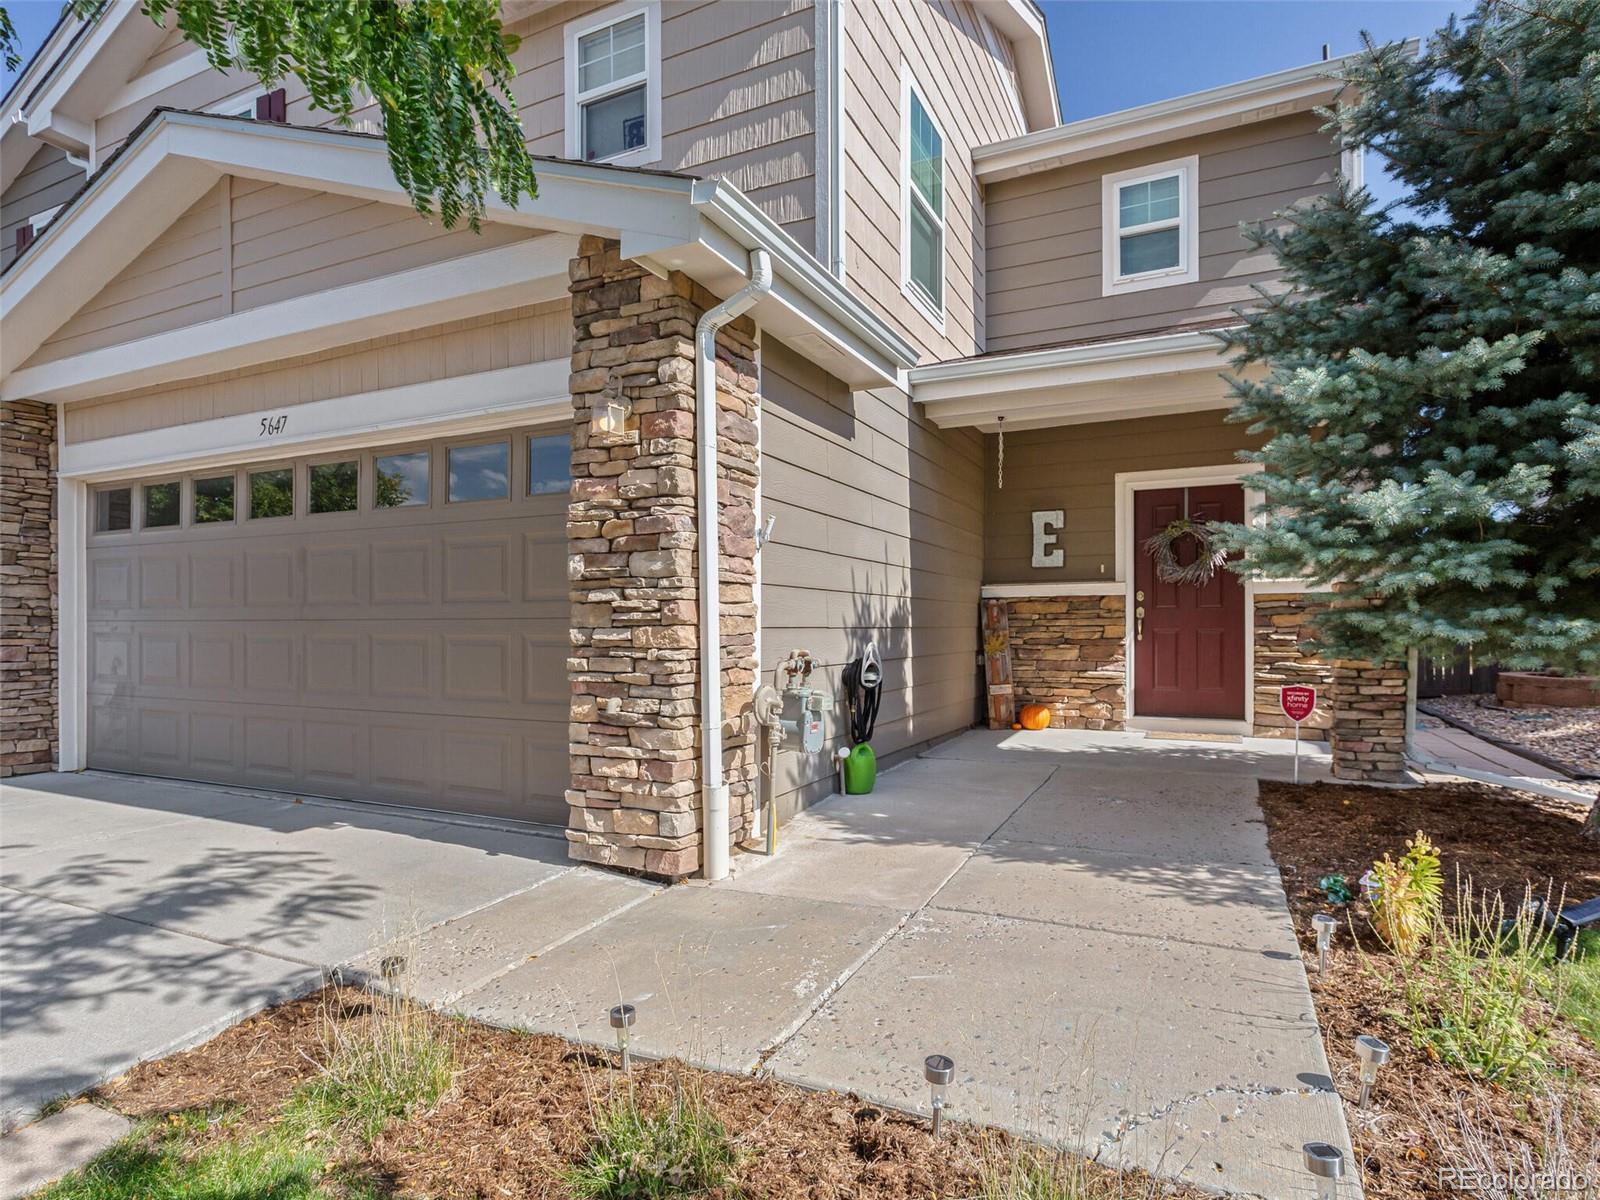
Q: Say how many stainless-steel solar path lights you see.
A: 6